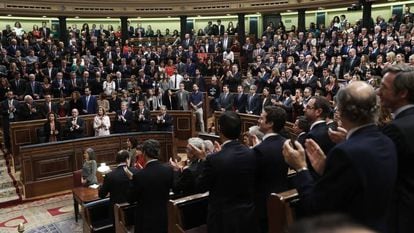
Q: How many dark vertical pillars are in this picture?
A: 6